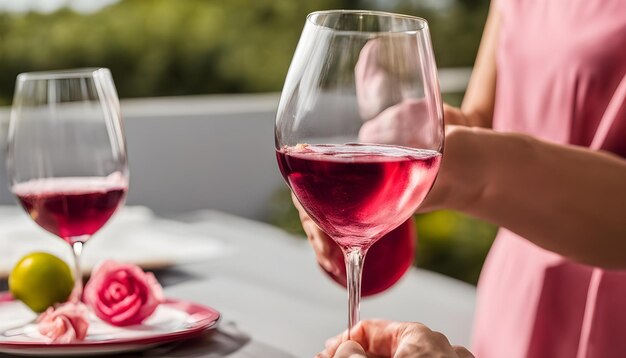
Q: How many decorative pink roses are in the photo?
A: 2